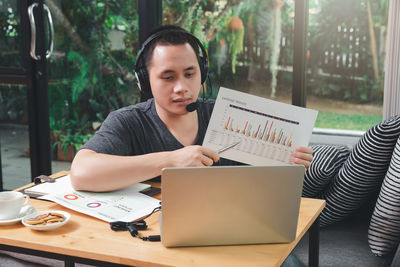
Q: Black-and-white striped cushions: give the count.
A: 3